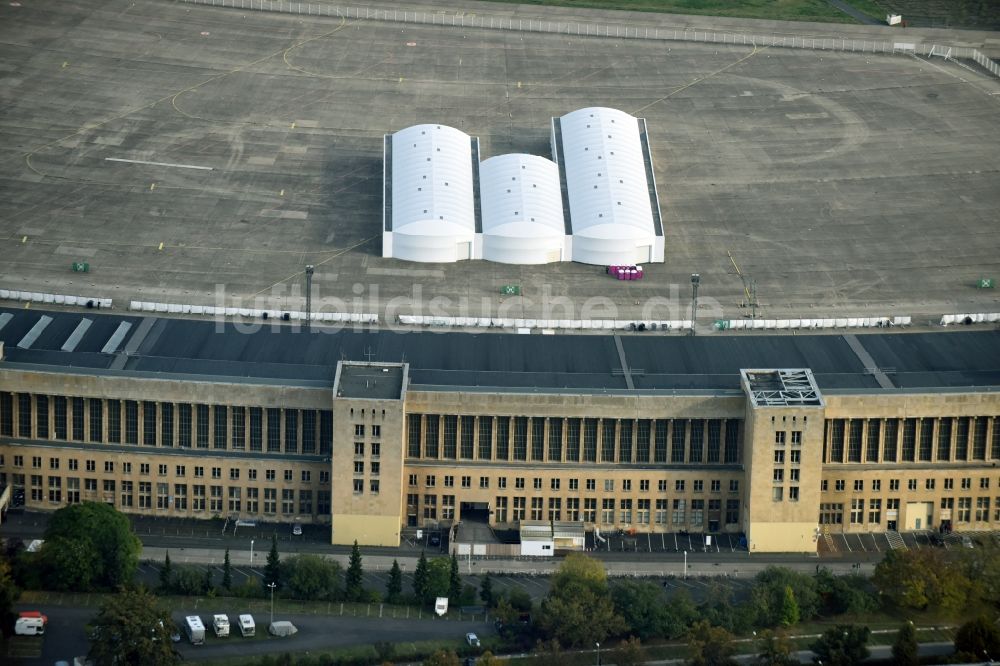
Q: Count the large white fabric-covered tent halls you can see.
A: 3